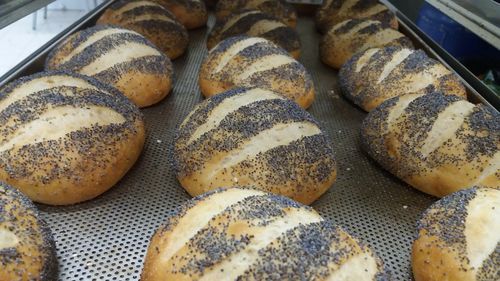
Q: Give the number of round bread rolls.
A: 15